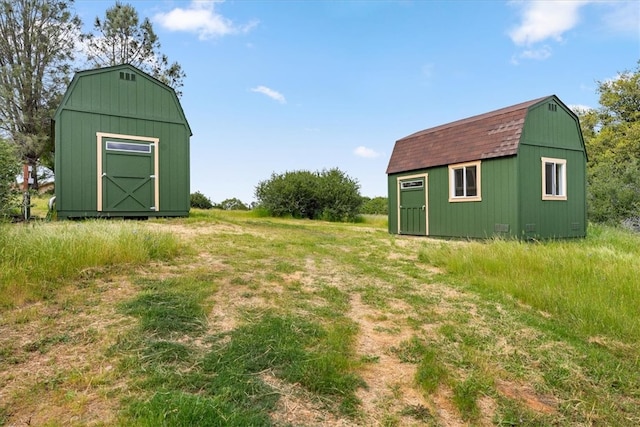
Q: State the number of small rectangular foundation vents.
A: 3